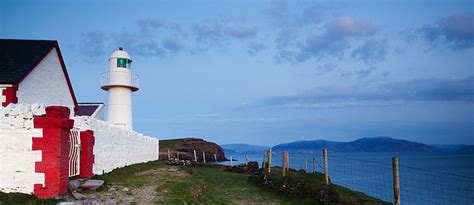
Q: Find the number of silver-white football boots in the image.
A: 0